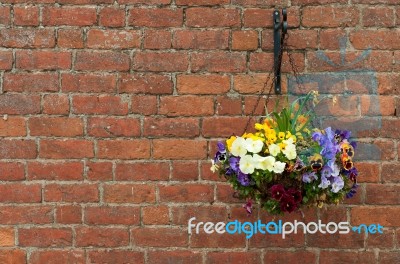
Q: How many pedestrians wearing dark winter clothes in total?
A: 0